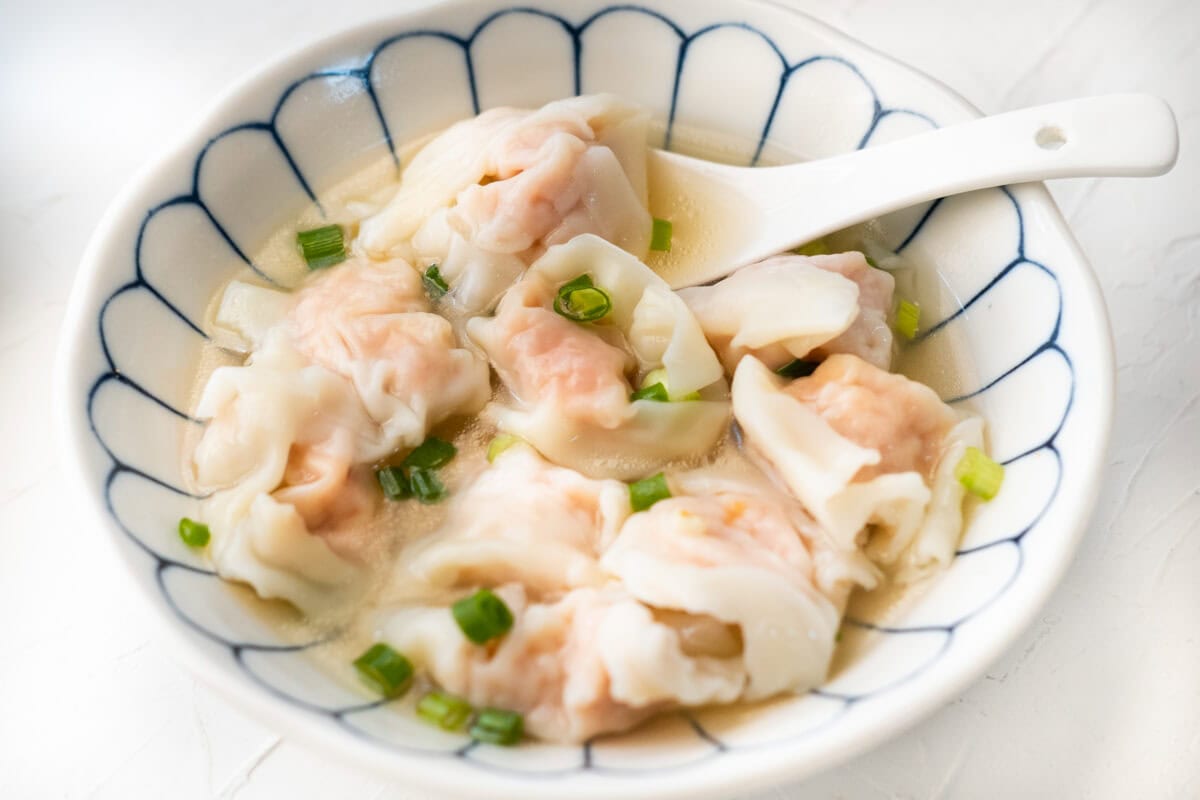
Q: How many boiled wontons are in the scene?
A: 9